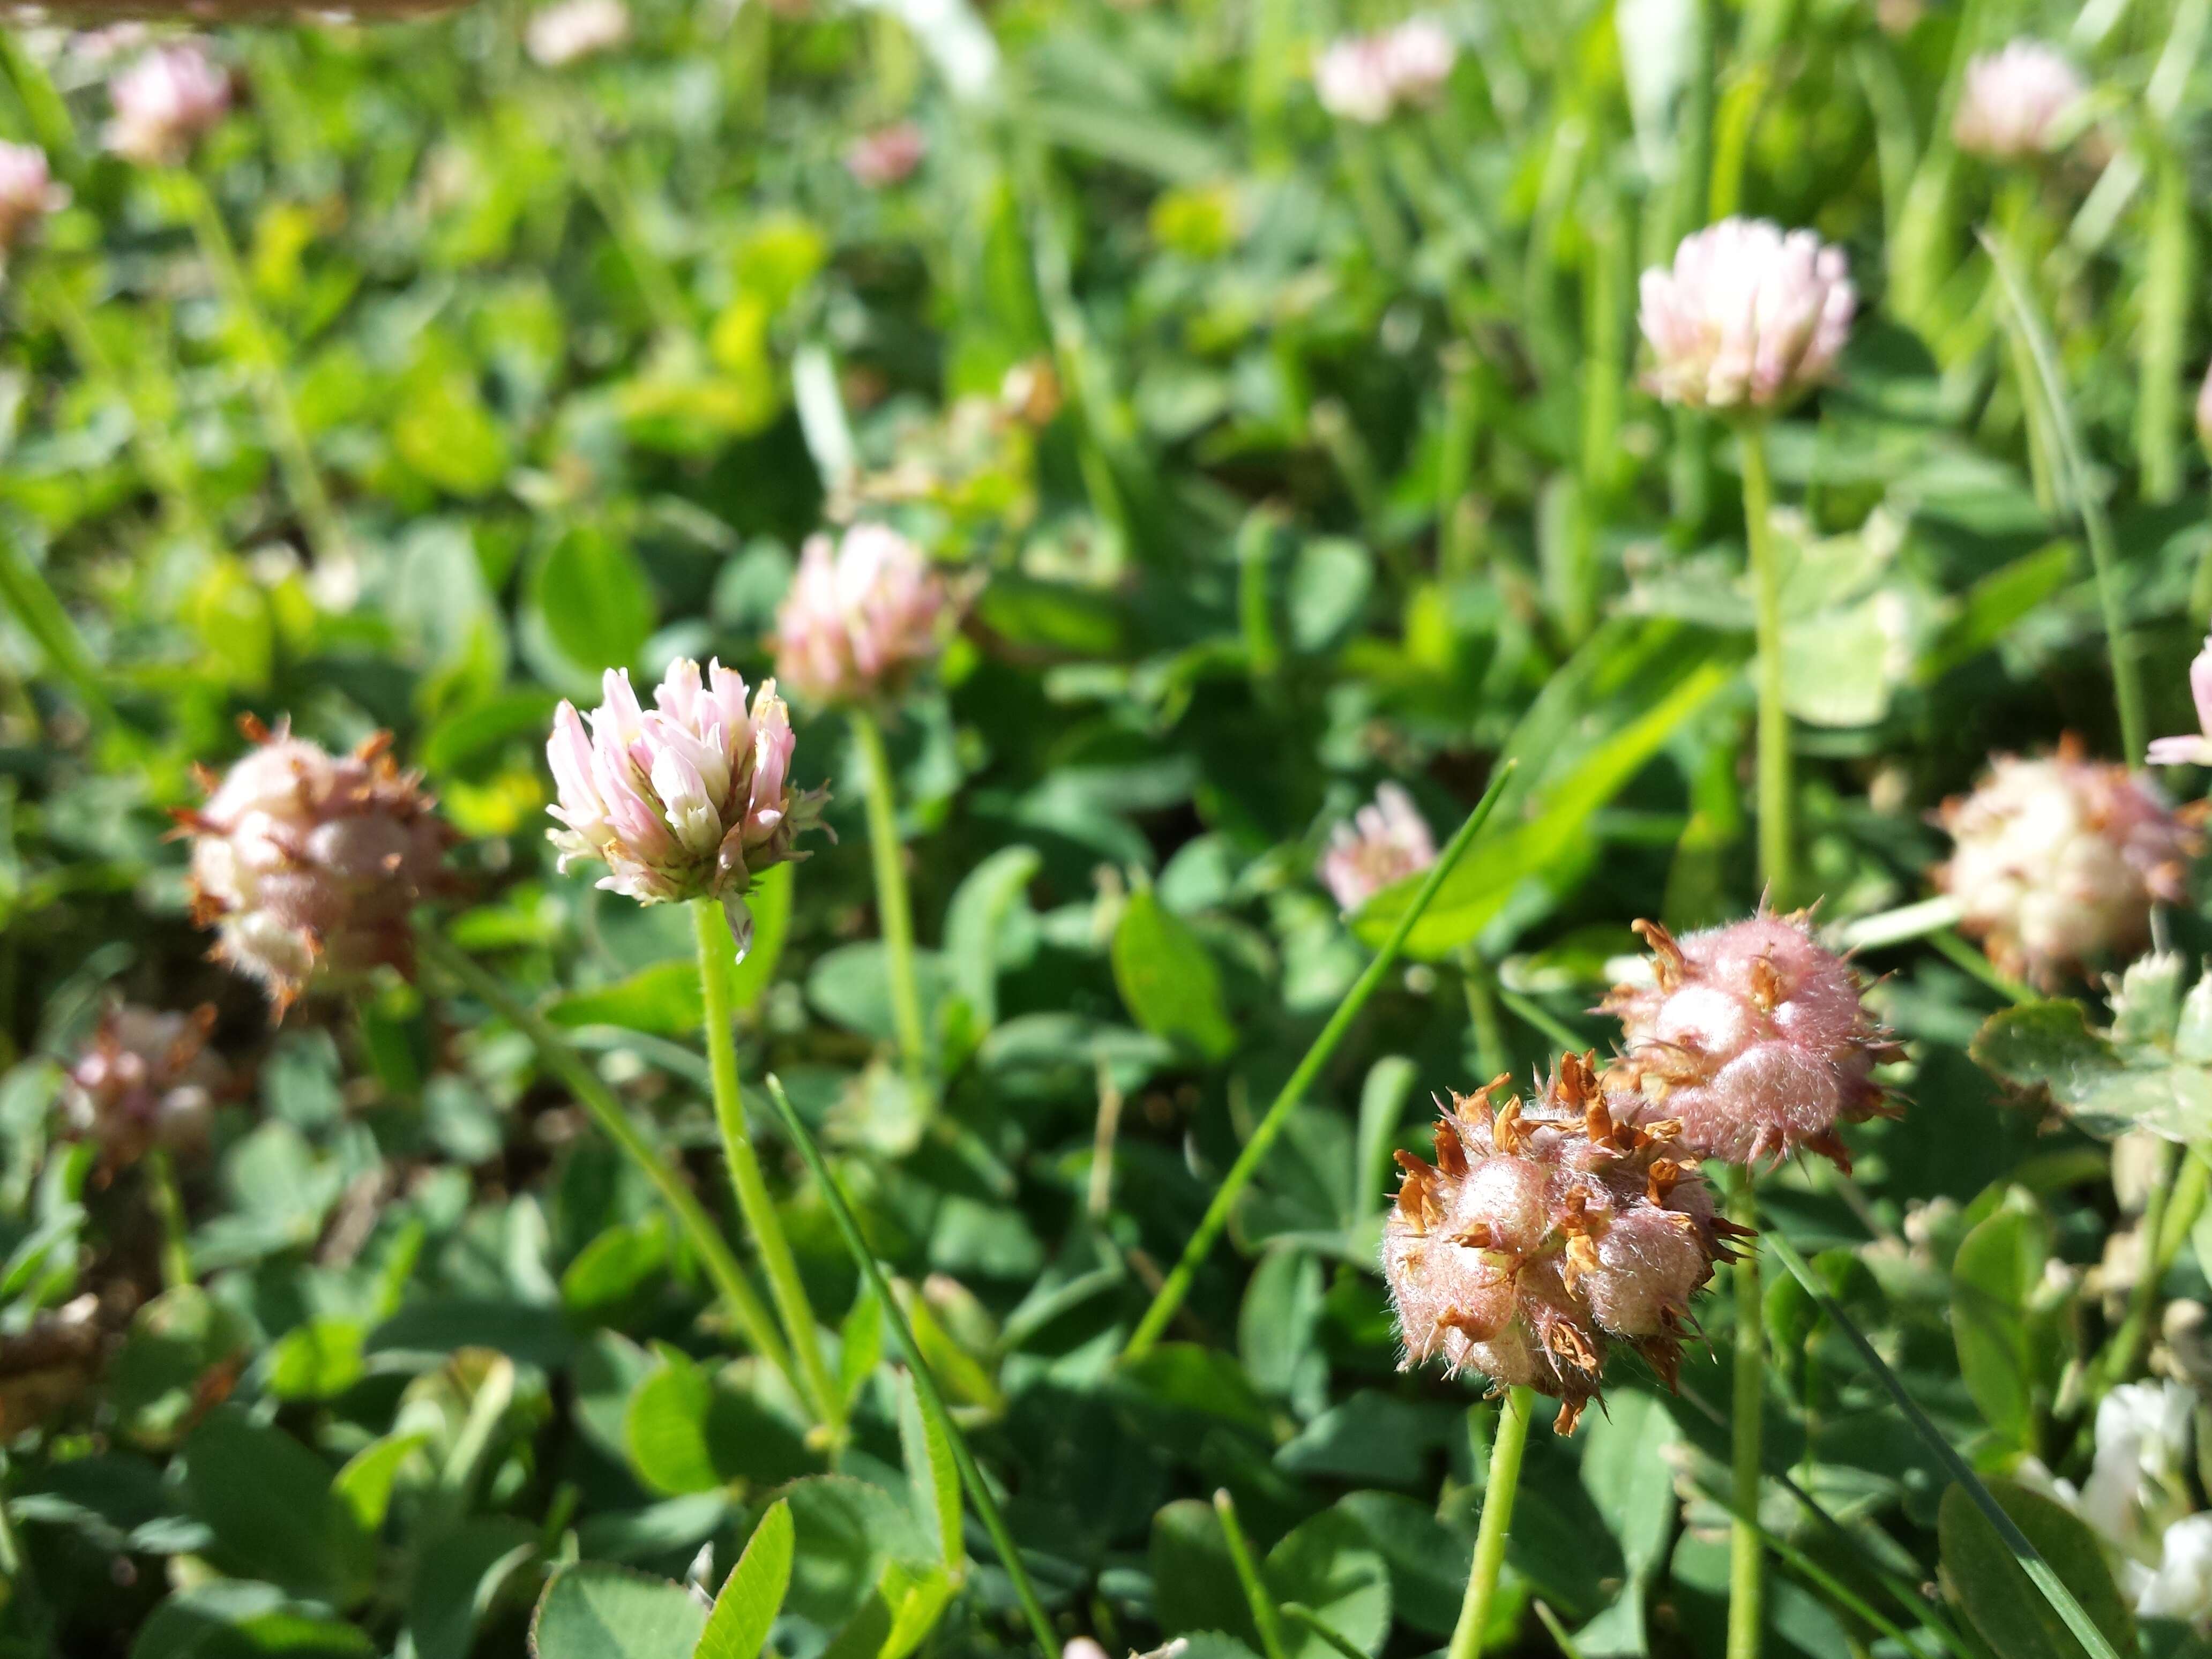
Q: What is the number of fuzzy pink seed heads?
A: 5